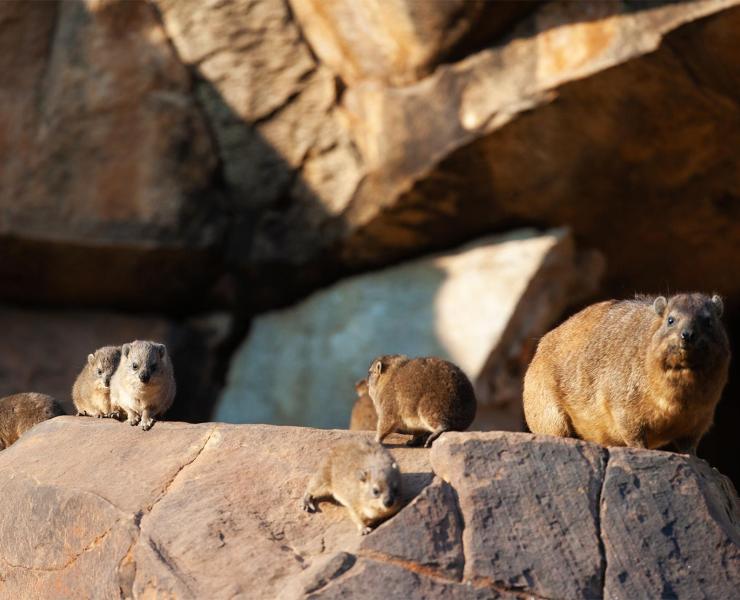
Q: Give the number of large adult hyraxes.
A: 1